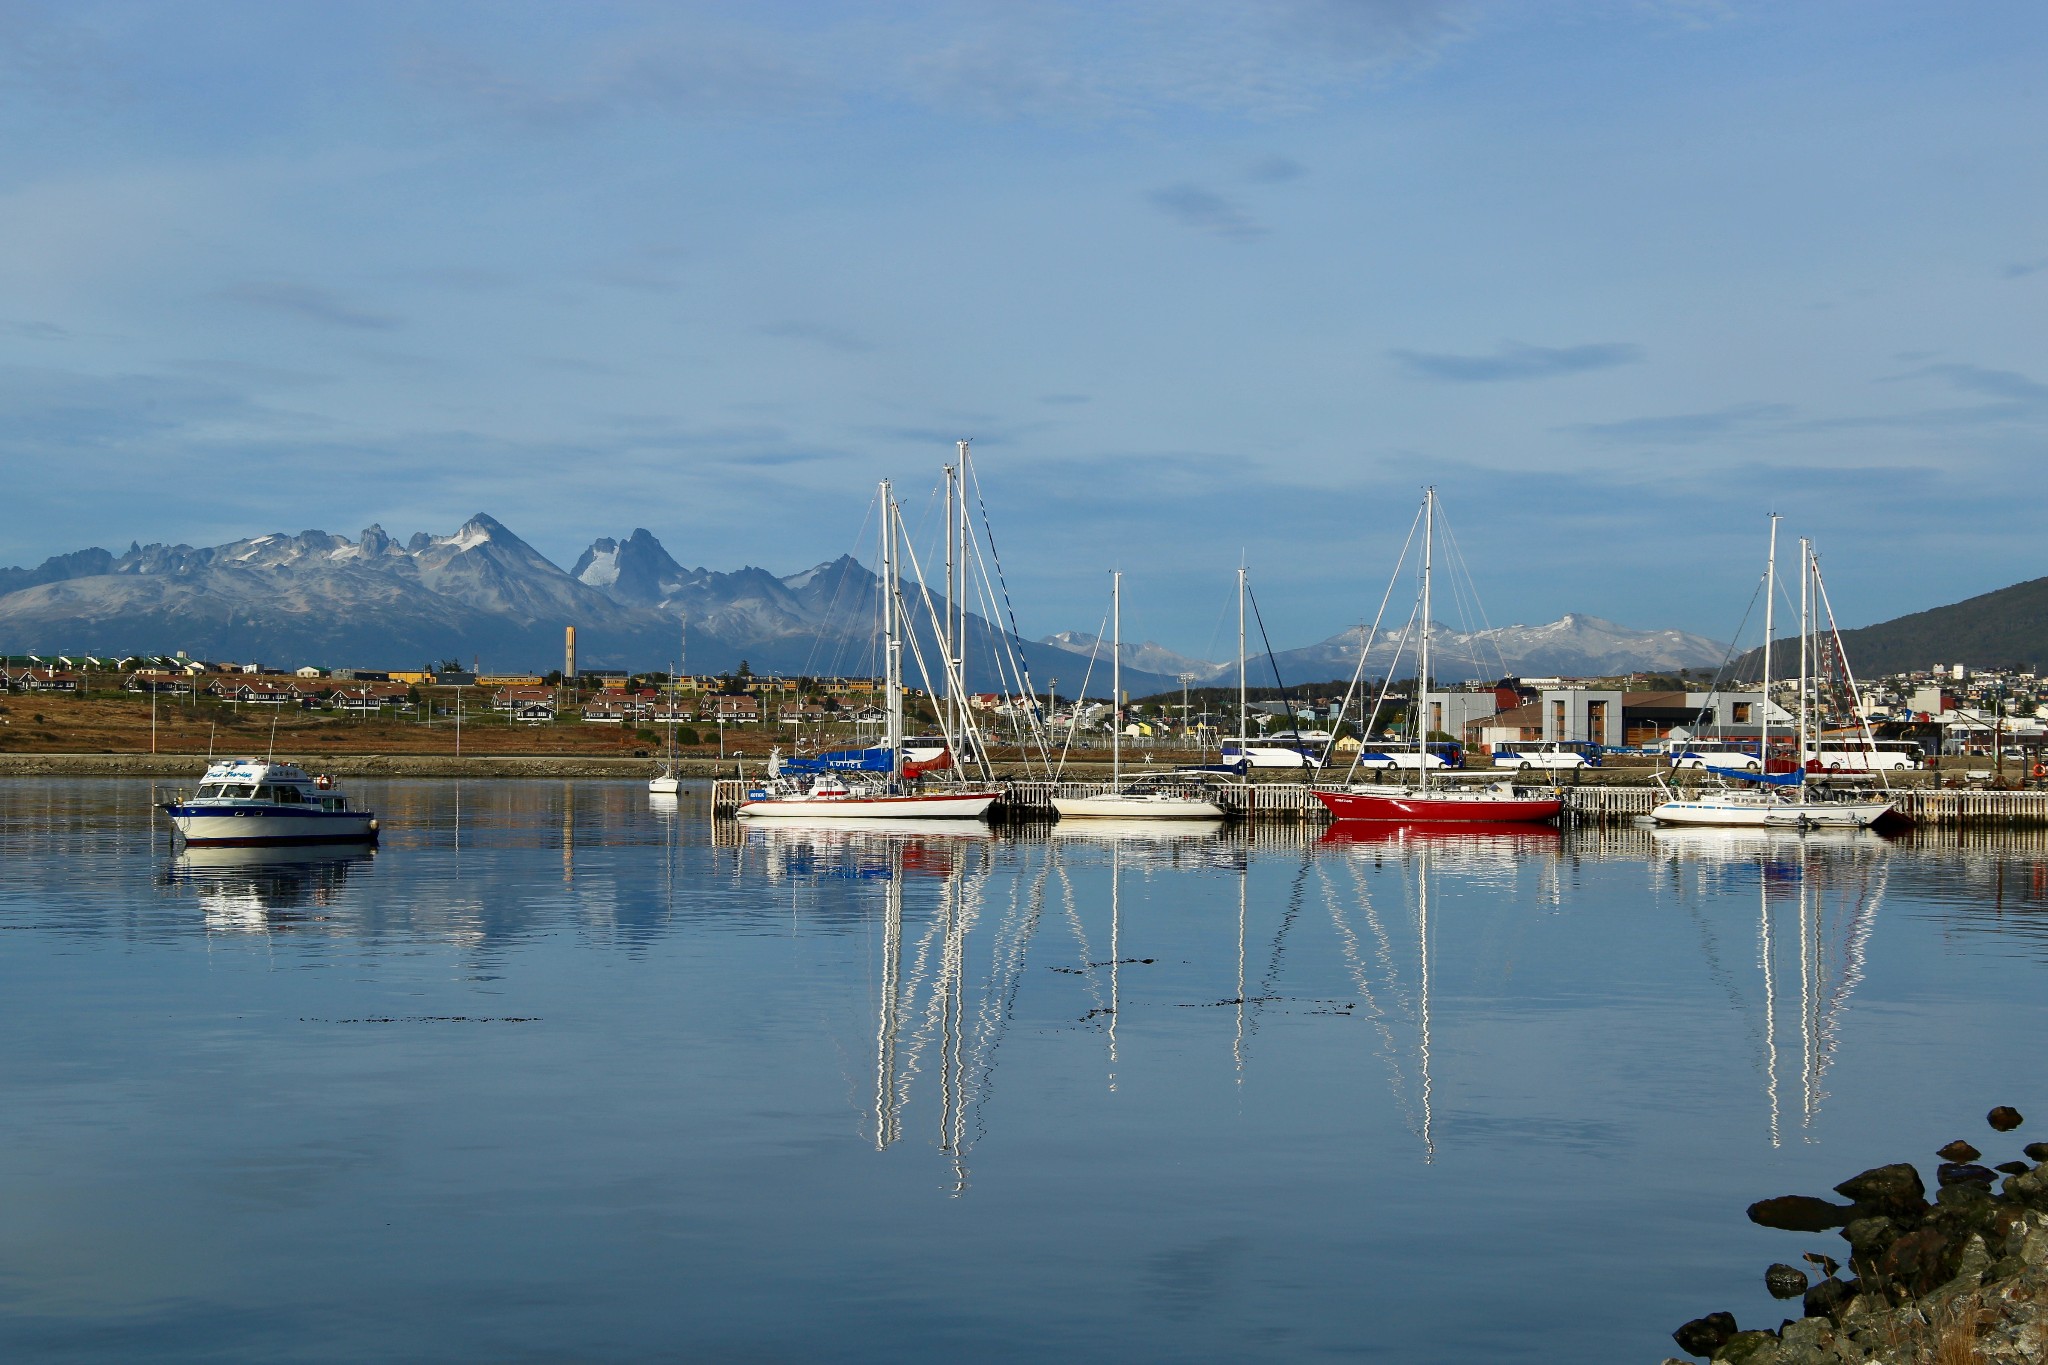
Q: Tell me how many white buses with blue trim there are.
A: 5